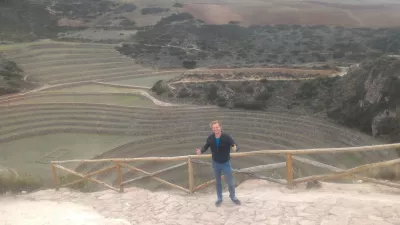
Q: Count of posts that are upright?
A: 4